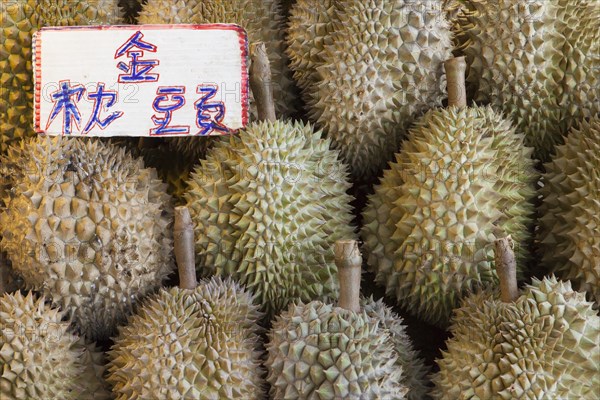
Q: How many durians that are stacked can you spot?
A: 12